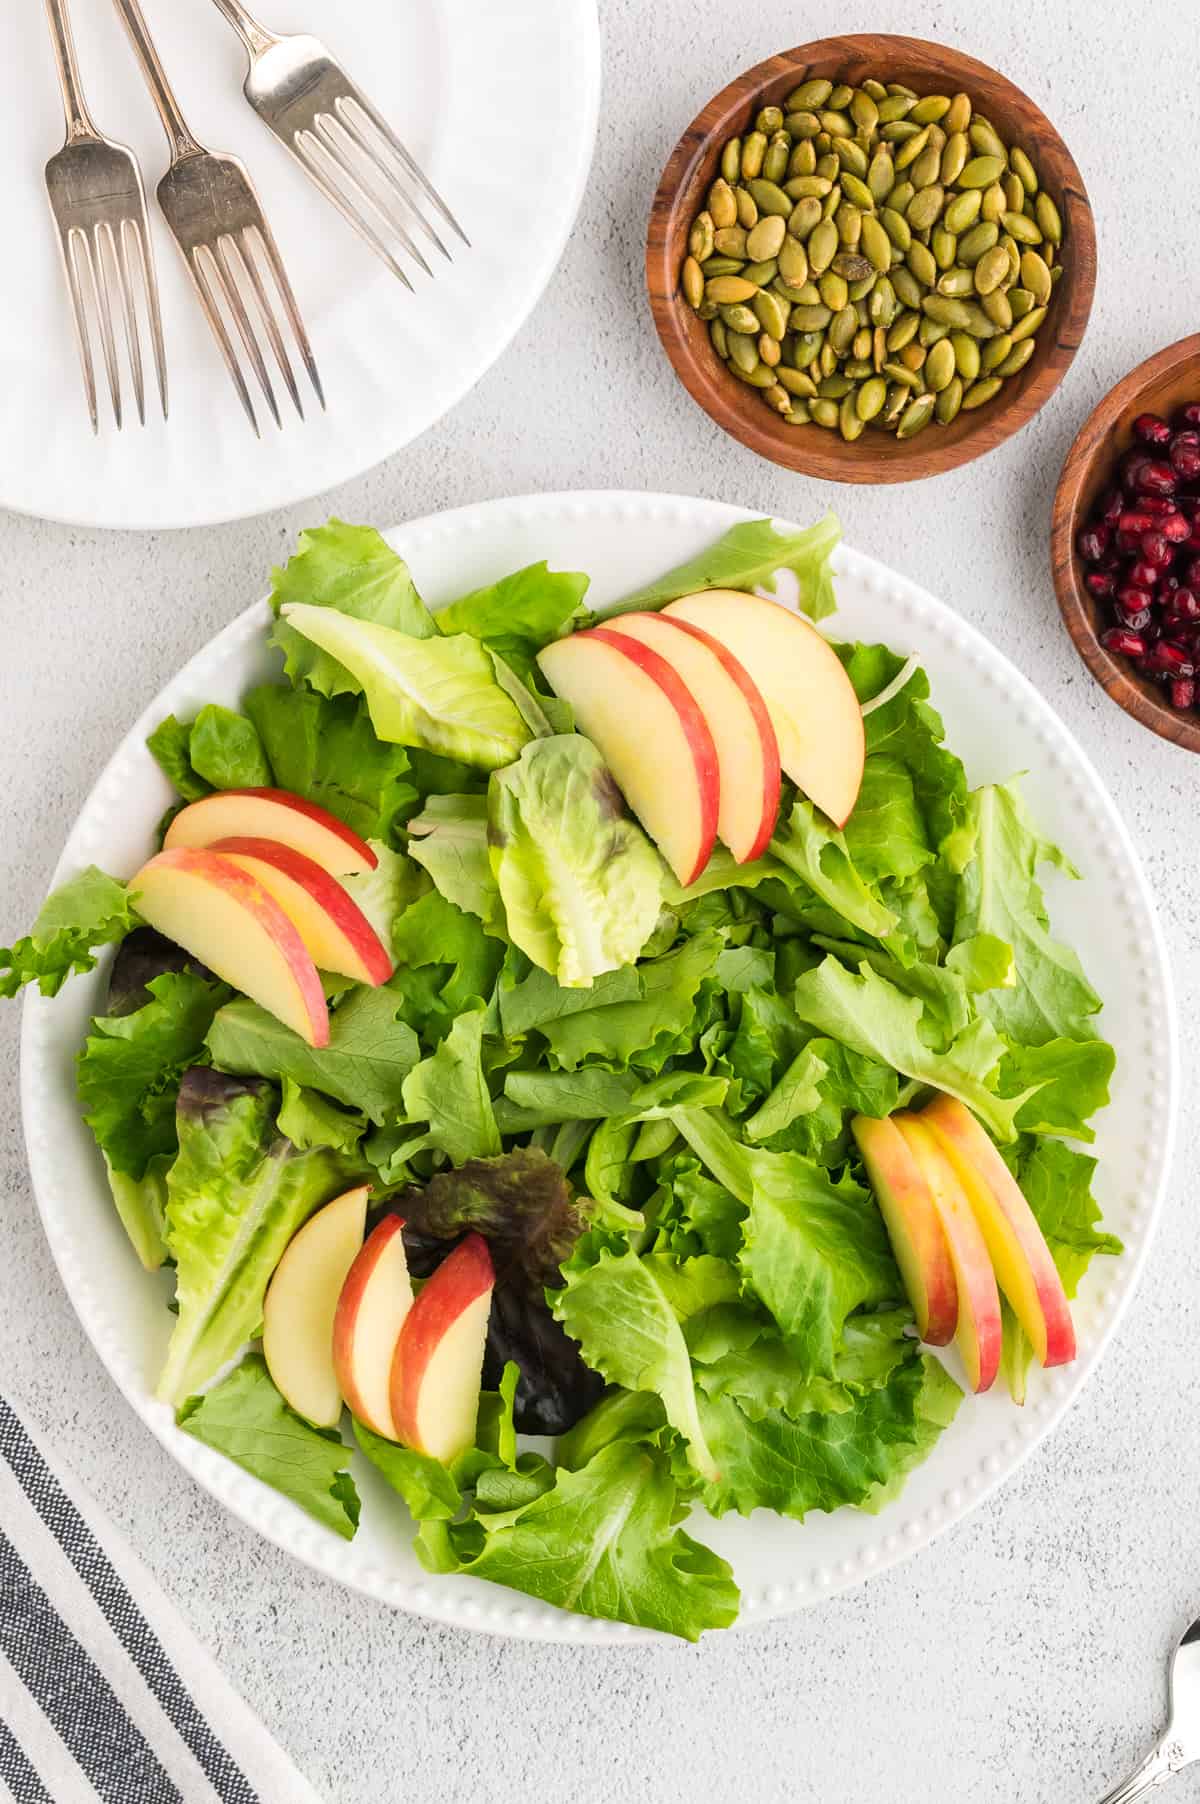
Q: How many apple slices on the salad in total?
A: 12